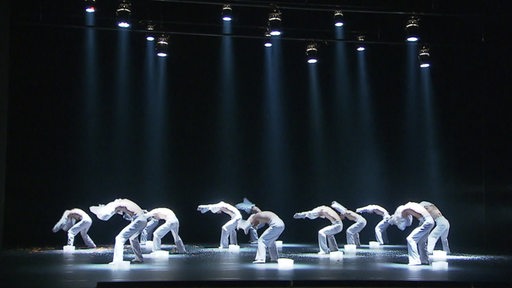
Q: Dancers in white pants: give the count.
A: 12